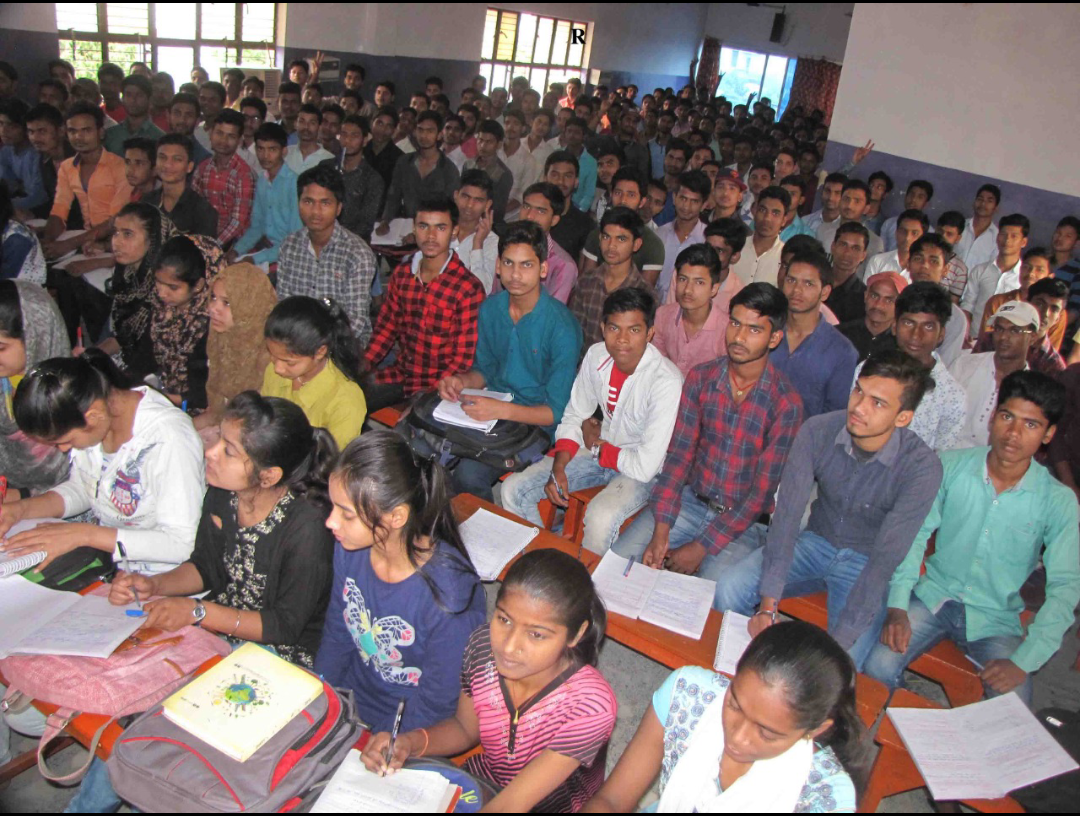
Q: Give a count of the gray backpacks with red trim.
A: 1